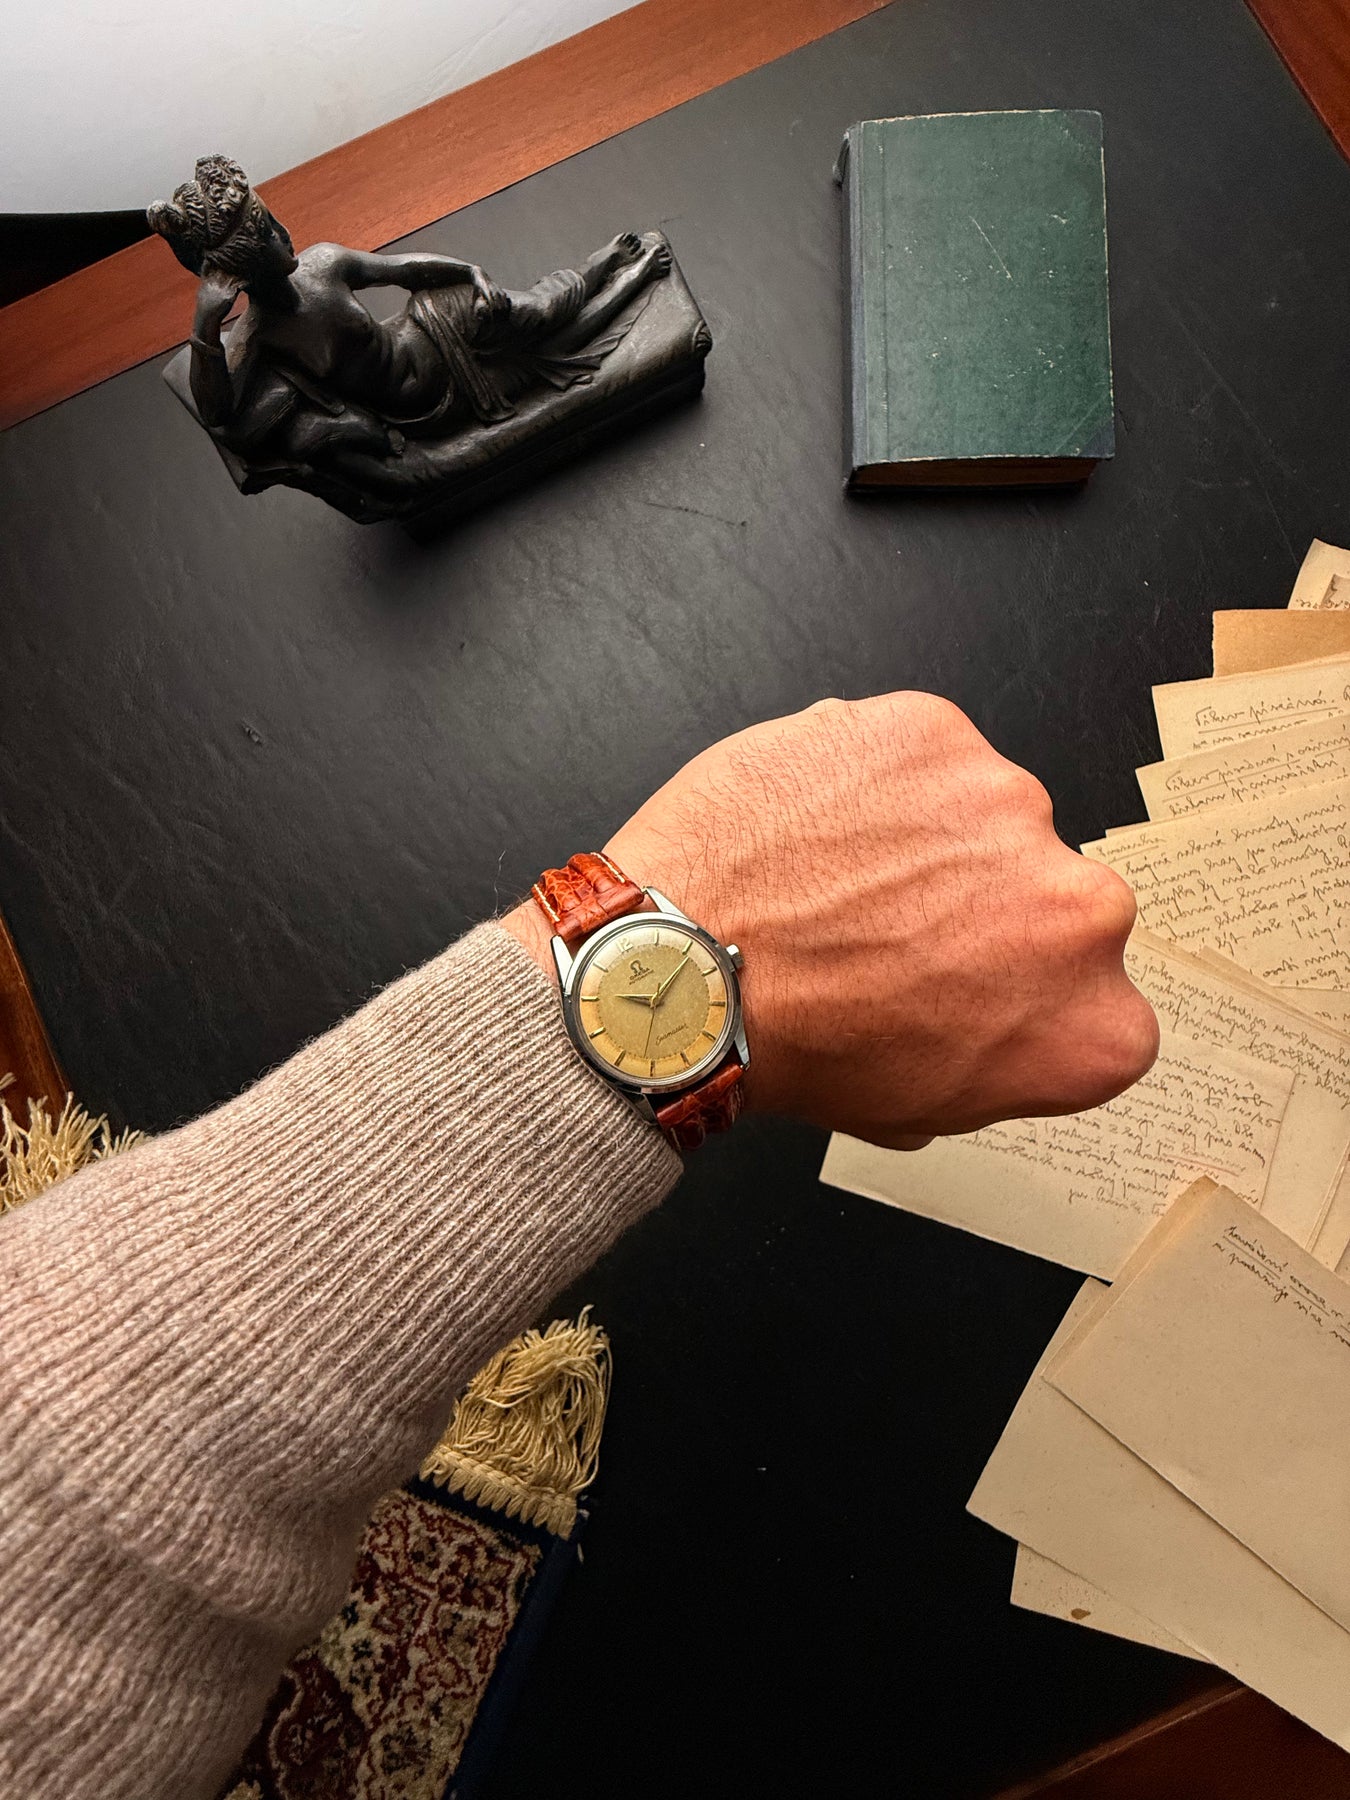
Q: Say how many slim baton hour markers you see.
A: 11